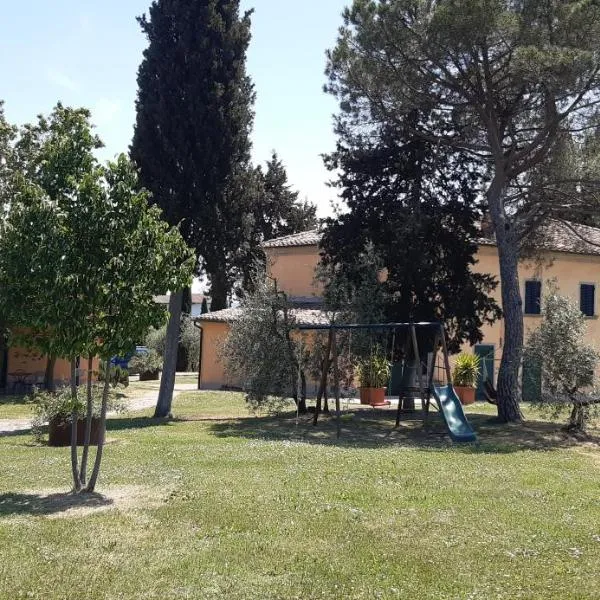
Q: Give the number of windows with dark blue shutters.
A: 2